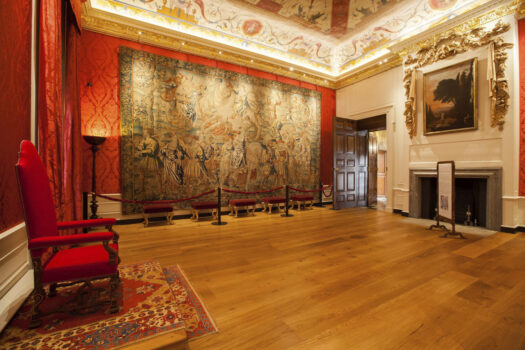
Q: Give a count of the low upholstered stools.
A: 5